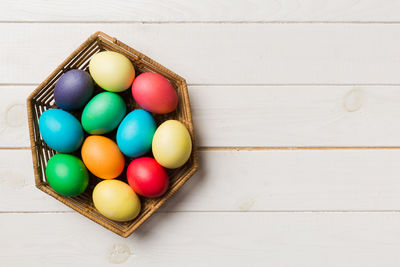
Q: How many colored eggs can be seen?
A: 11